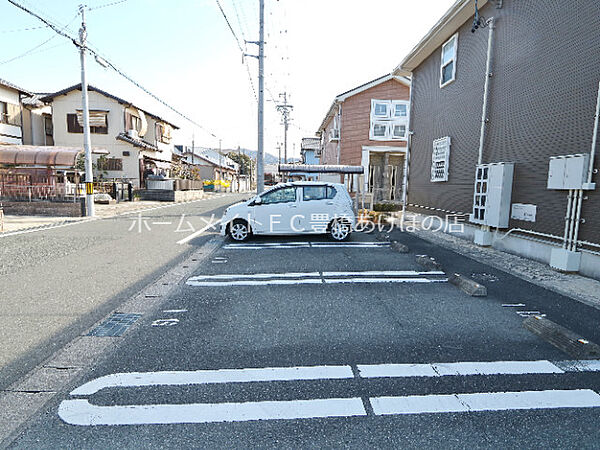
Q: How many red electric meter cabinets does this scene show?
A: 0